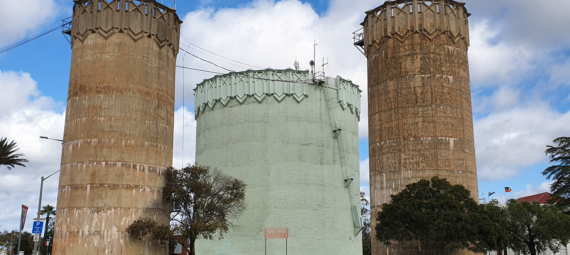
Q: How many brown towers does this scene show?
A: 2